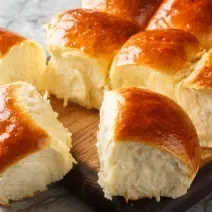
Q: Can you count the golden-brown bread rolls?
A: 8